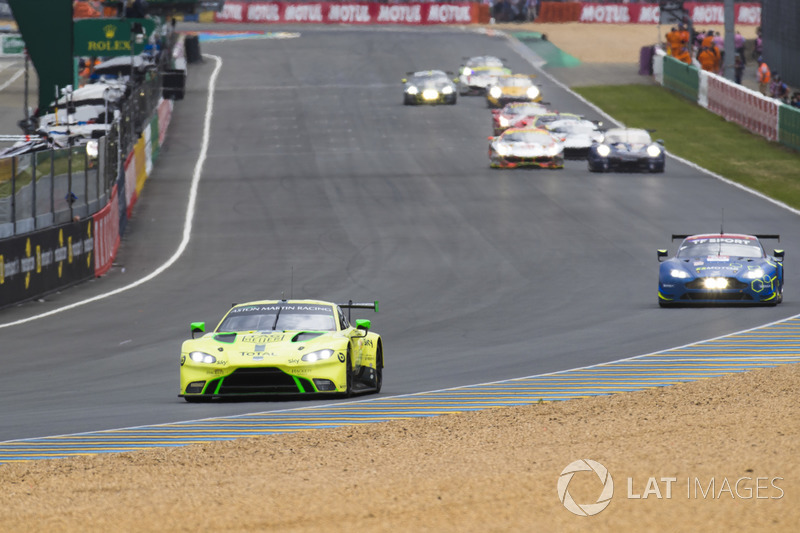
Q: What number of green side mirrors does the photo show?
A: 2